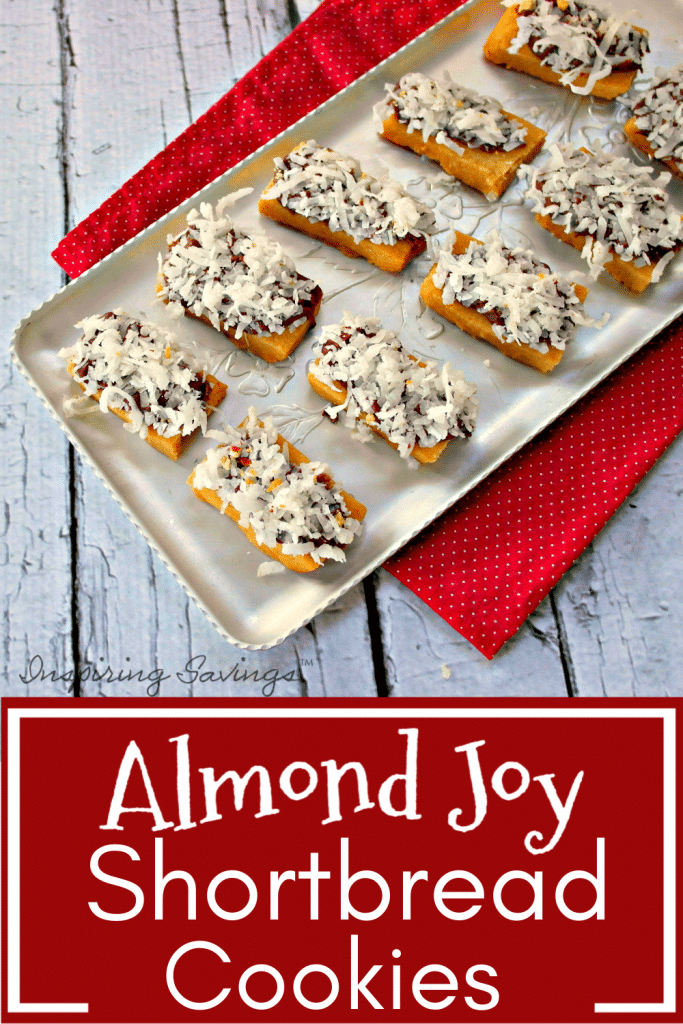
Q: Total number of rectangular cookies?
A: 10